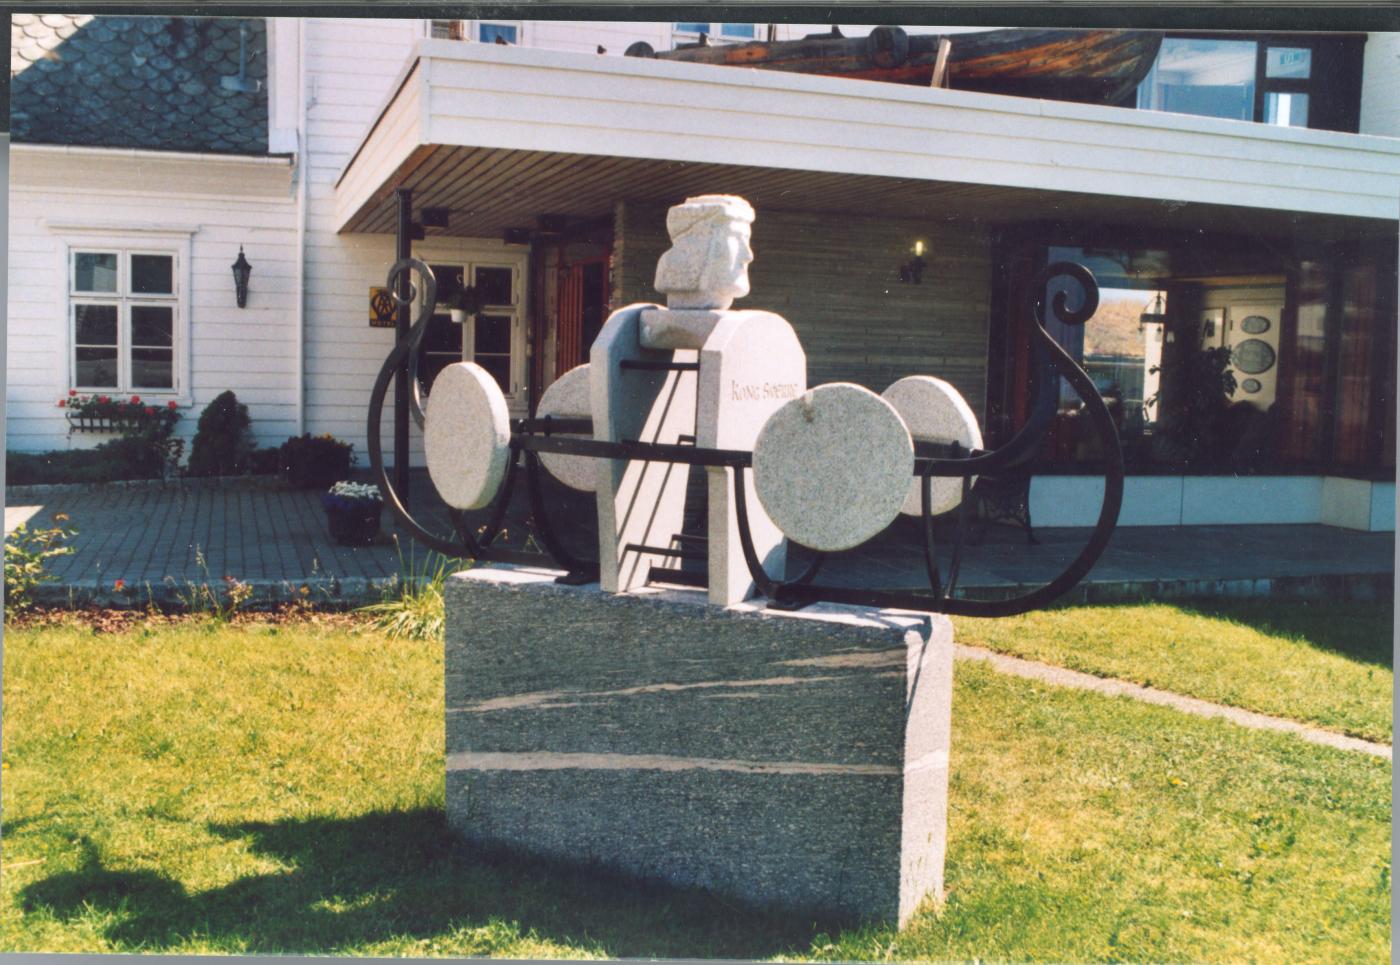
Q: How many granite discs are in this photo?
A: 4